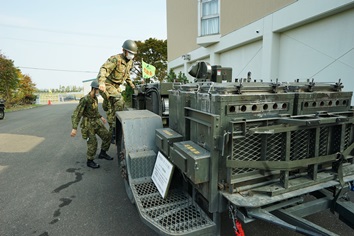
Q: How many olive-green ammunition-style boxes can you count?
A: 2